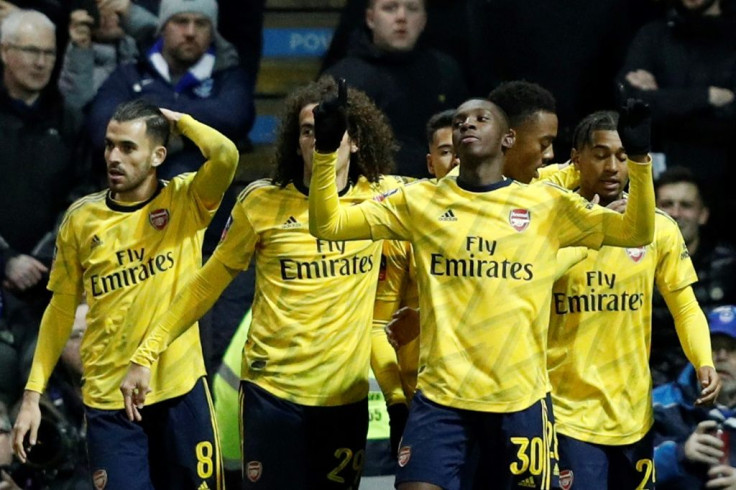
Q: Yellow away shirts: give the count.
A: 6